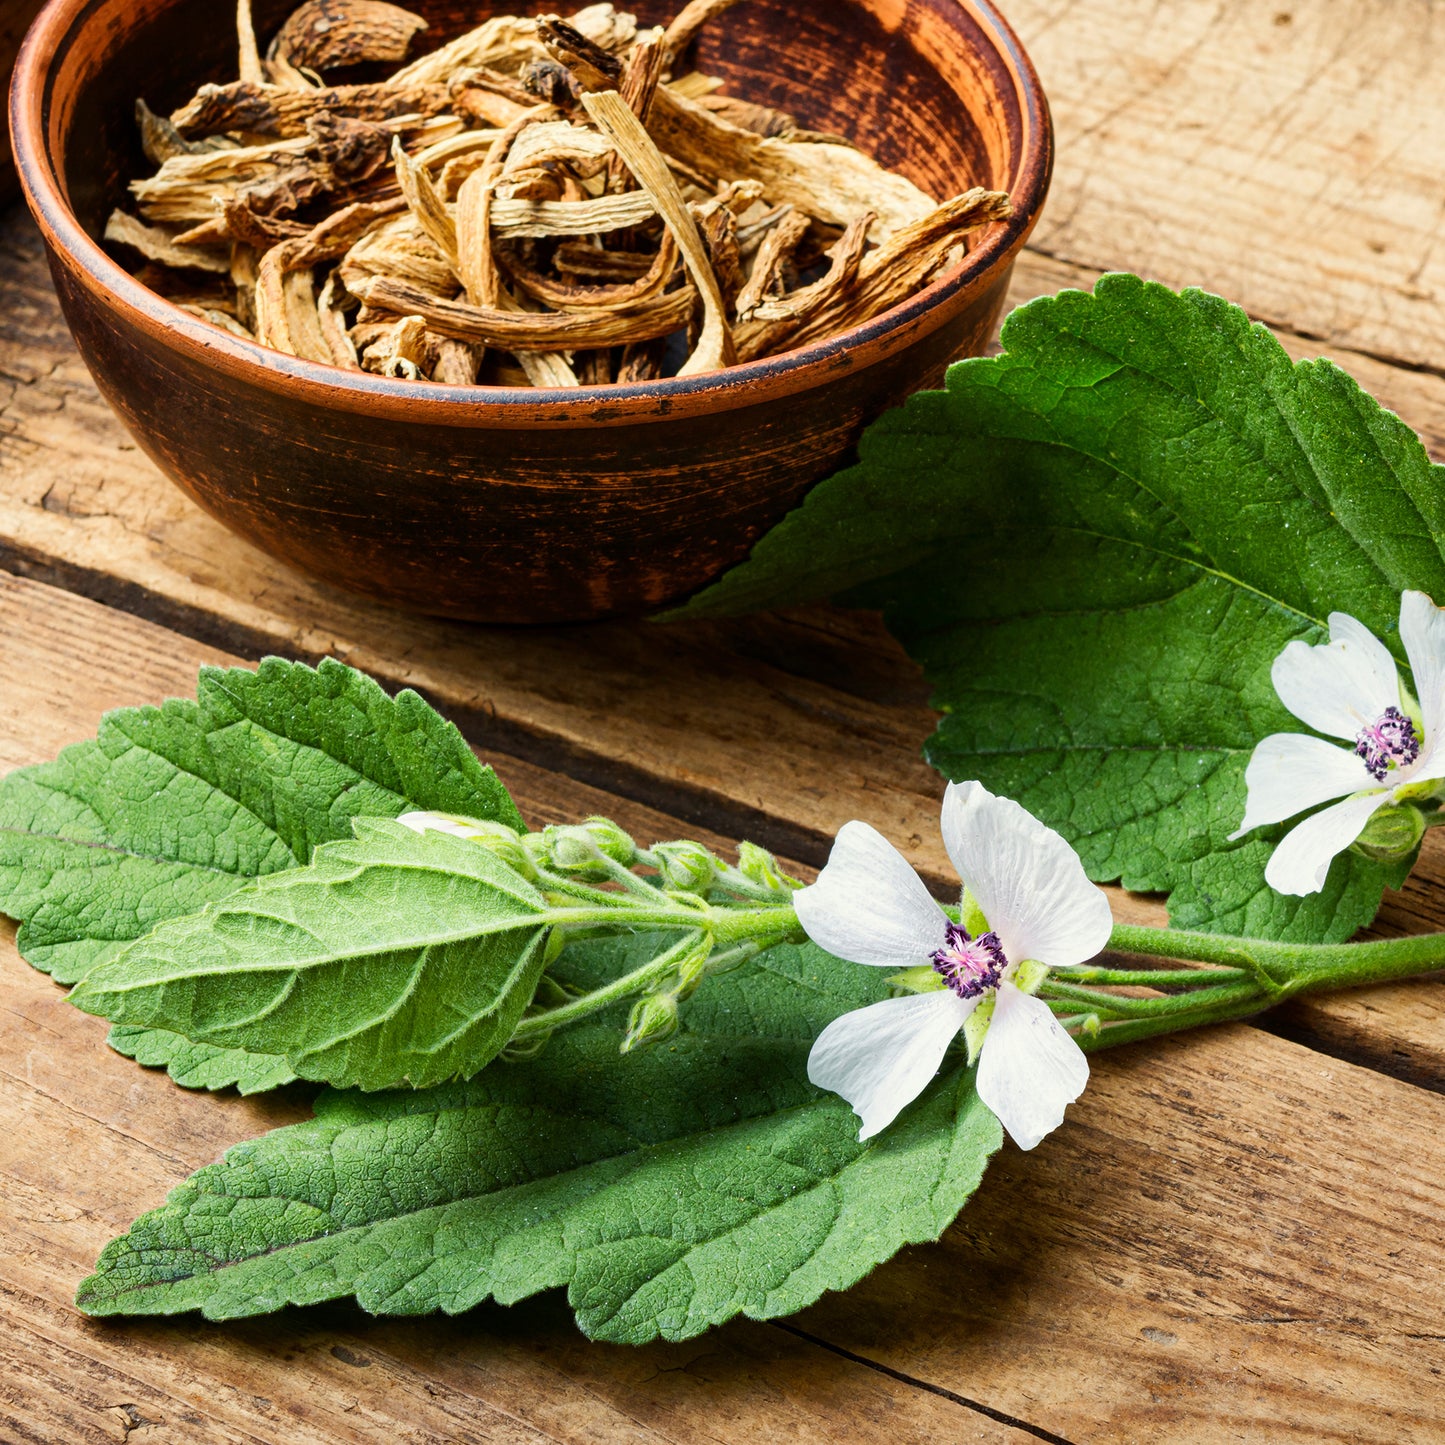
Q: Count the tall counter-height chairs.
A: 0